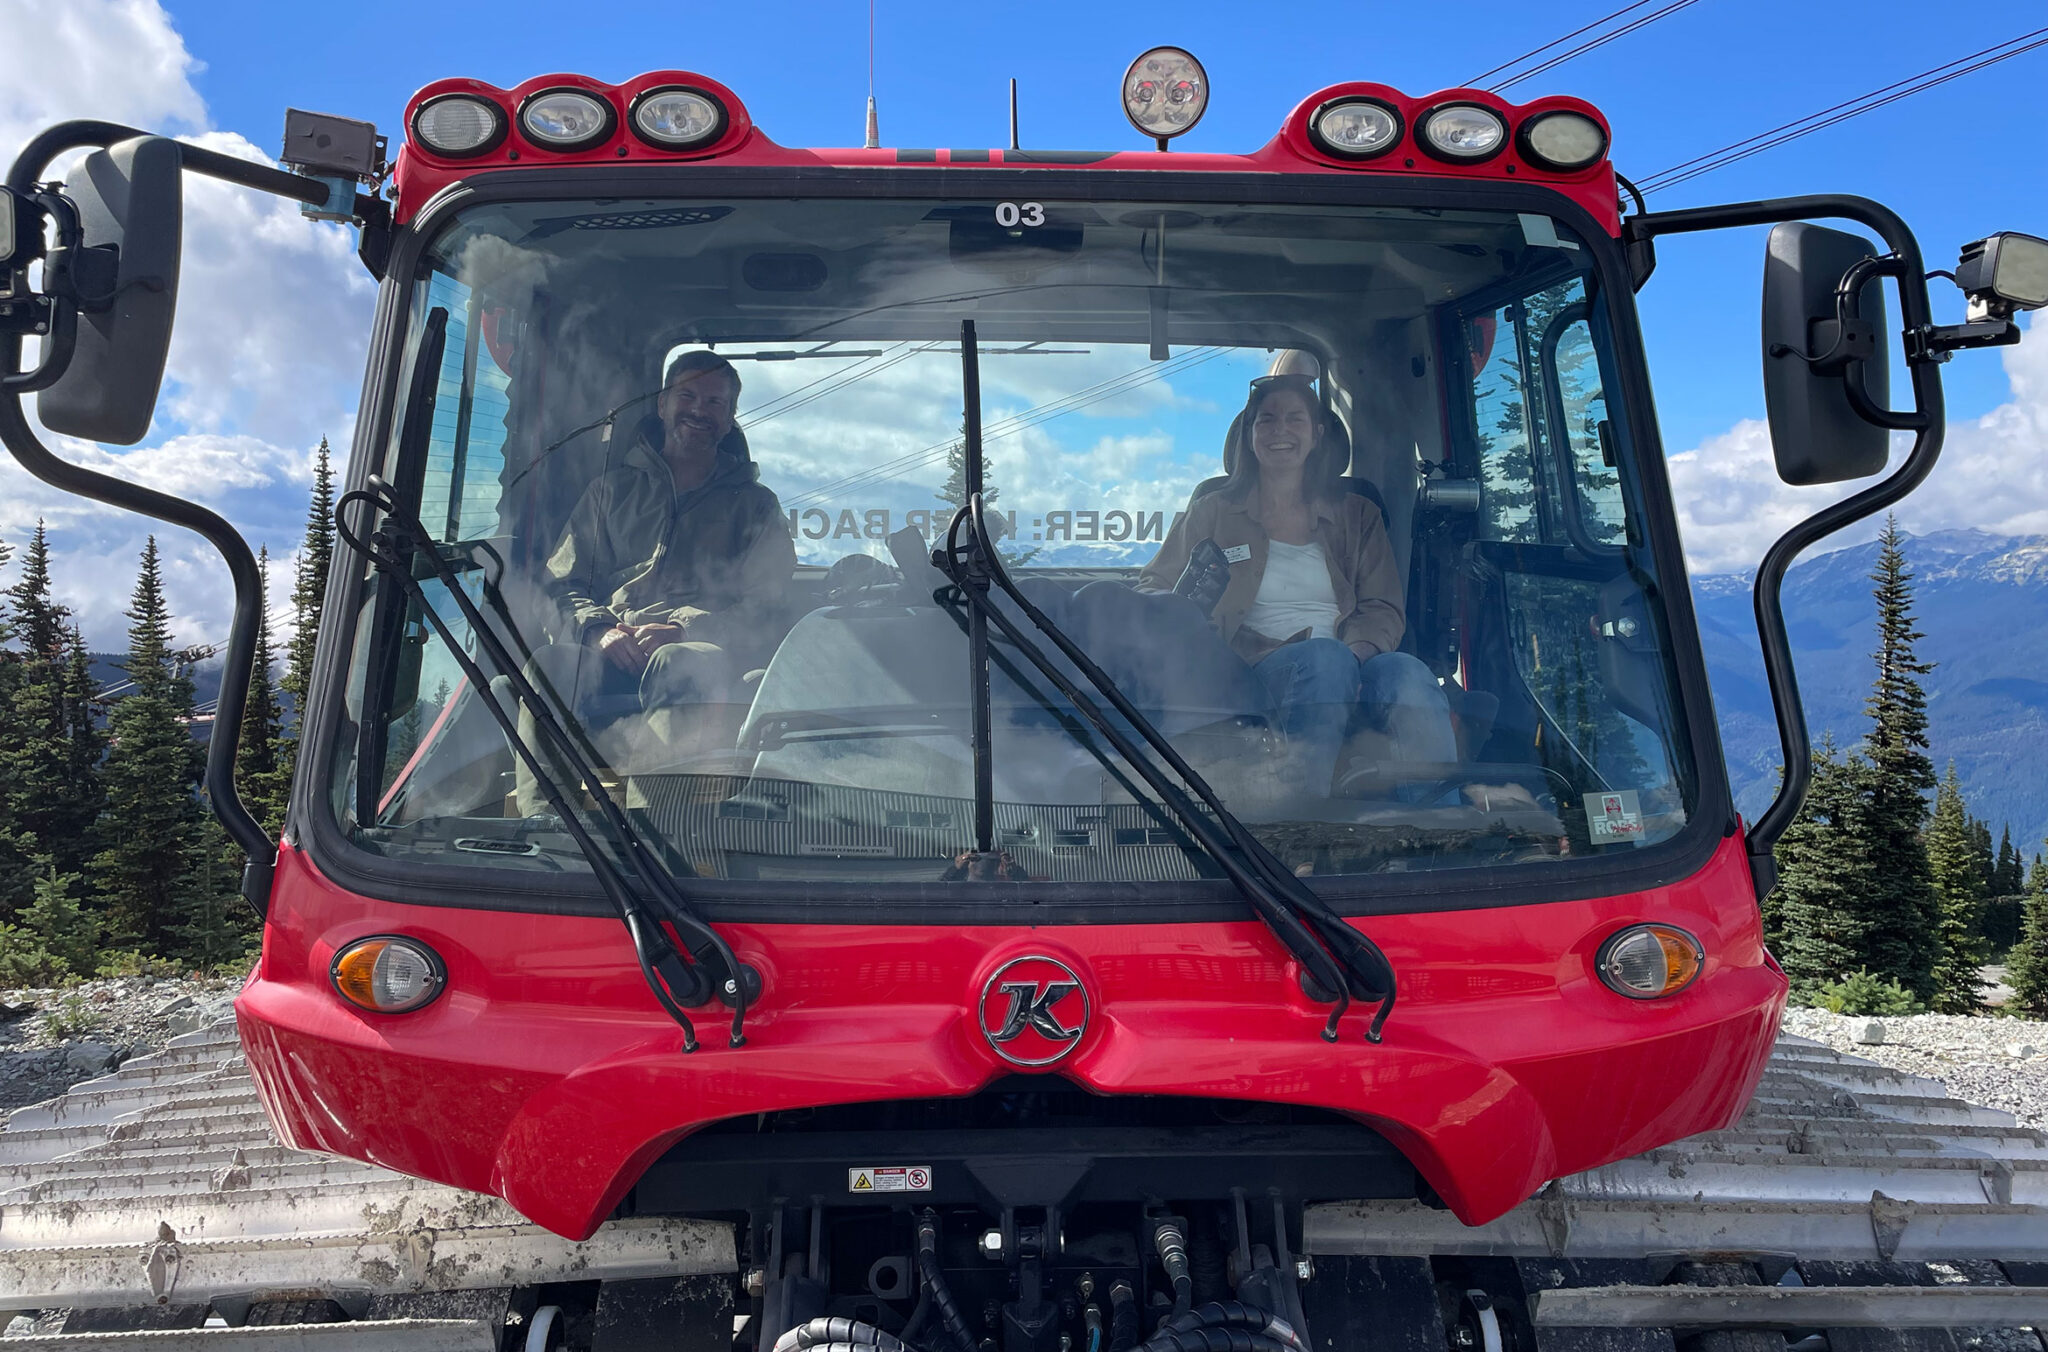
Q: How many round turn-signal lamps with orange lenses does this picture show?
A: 2